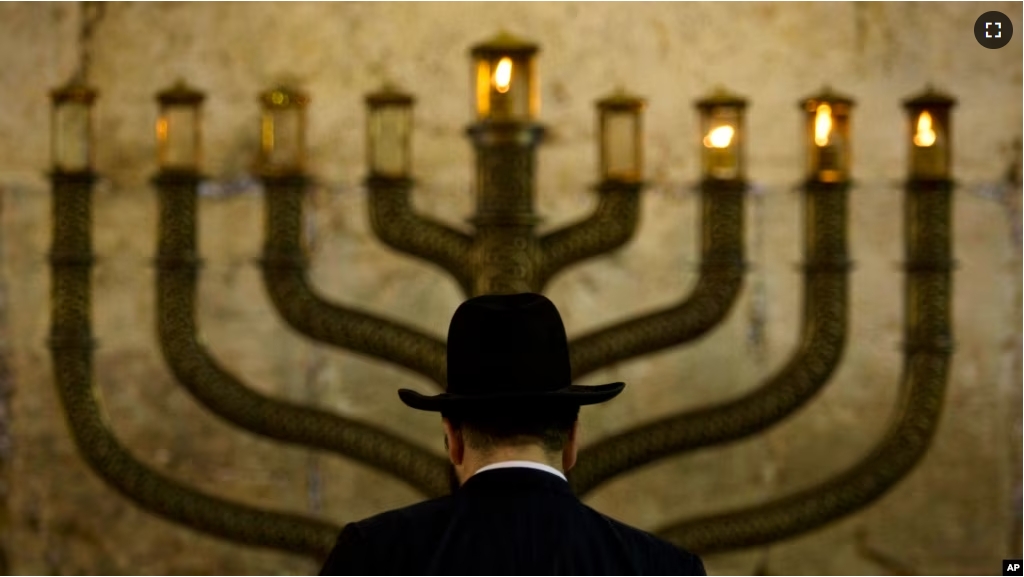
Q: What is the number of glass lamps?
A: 9